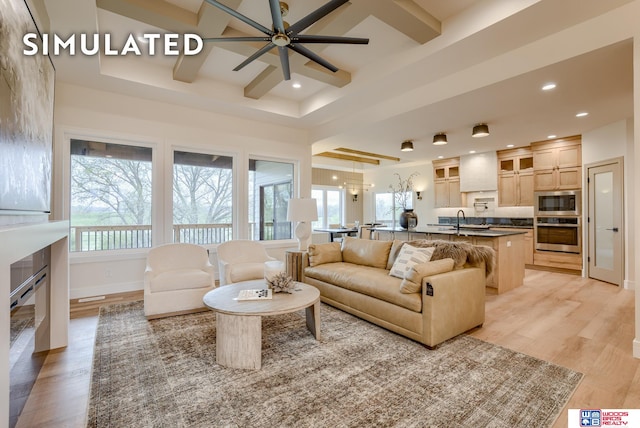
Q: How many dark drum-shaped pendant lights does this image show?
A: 3